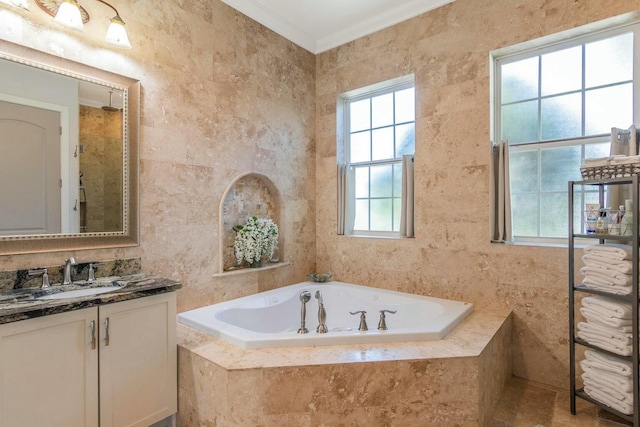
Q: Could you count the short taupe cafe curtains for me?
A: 4